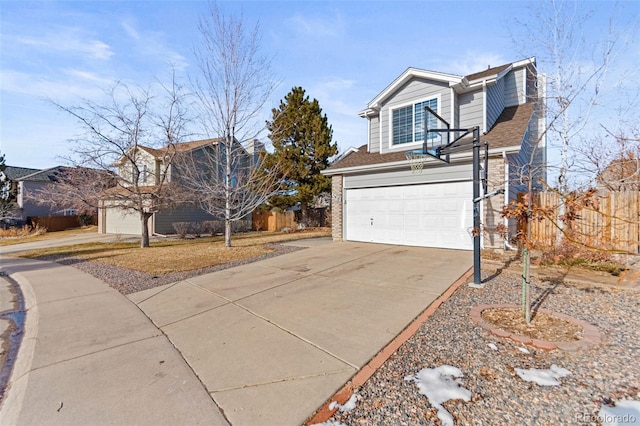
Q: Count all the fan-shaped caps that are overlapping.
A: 0